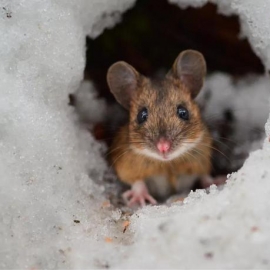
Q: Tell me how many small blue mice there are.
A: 0